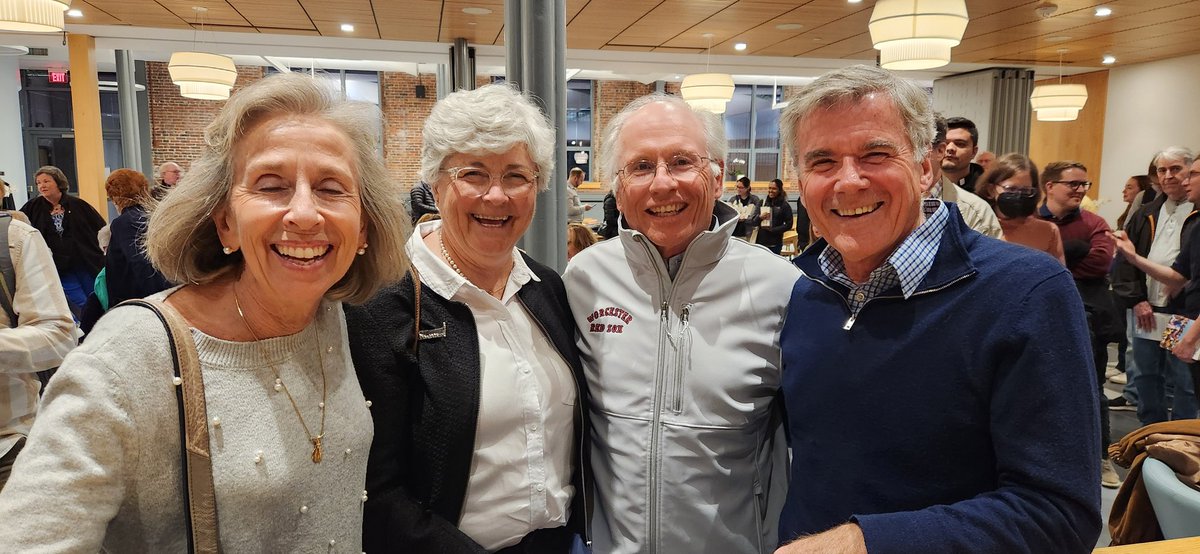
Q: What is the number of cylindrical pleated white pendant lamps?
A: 5